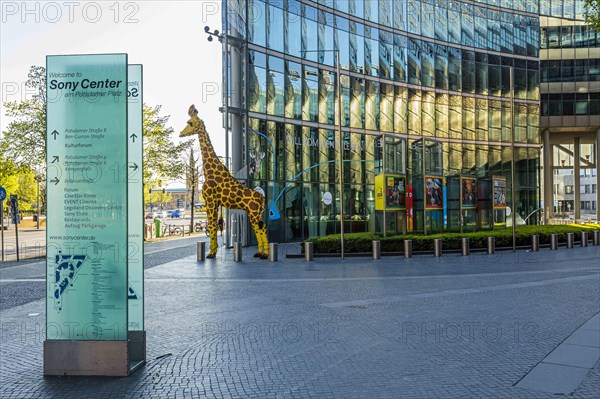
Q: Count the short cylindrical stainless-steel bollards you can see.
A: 14